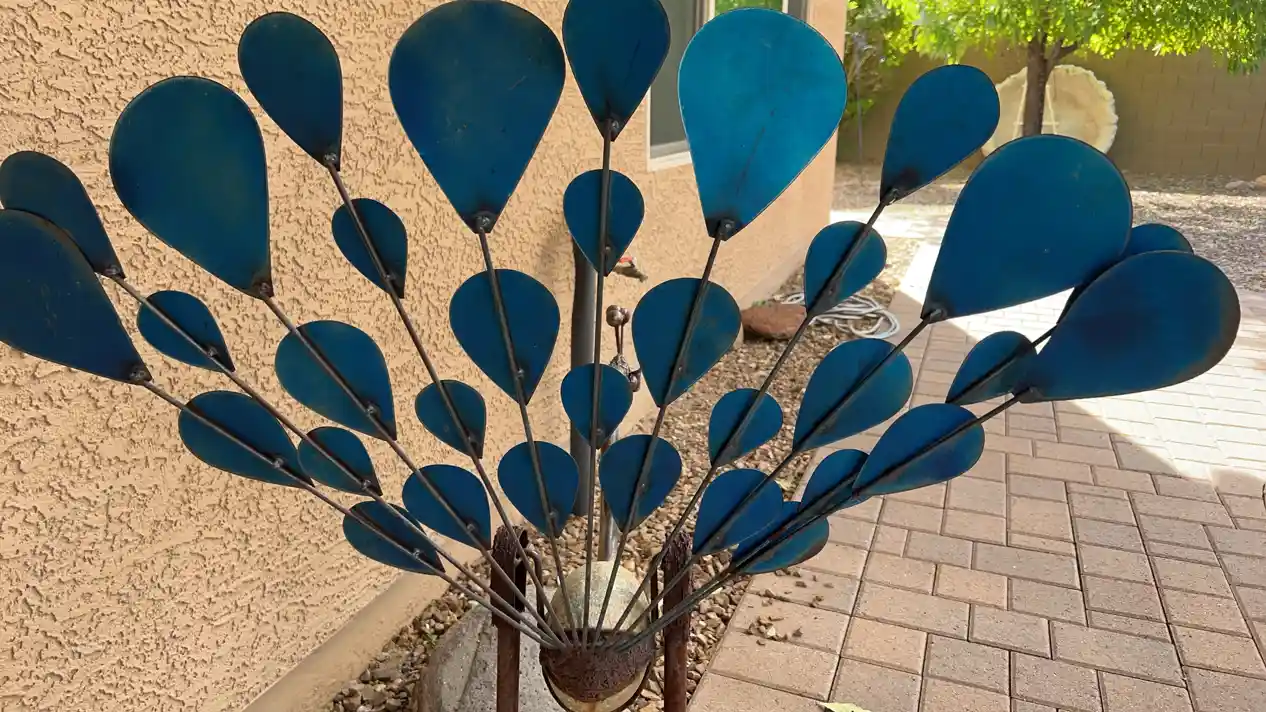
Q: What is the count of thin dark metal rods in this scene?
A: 11